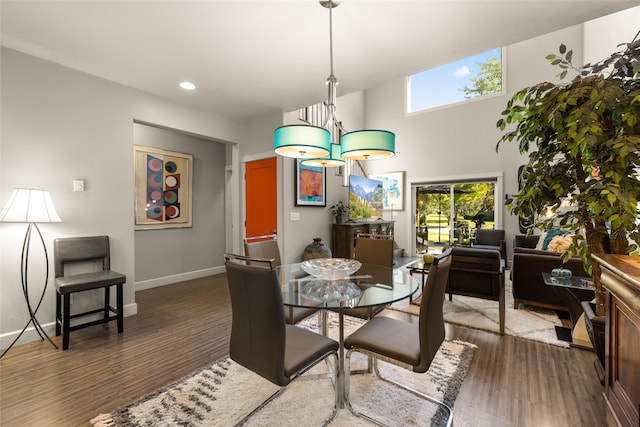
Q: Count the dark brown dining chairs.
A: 4